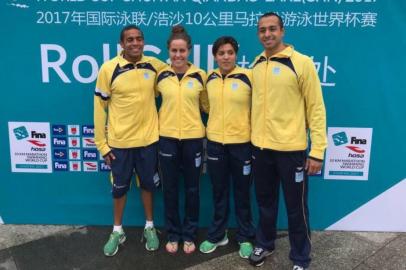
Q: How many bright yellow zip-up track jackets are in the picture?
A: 4